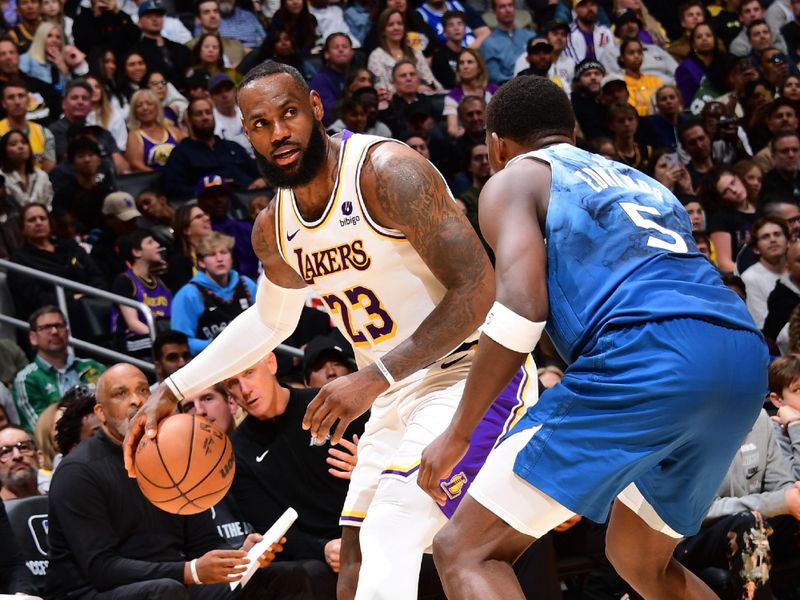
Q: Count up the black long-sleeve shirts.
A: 2